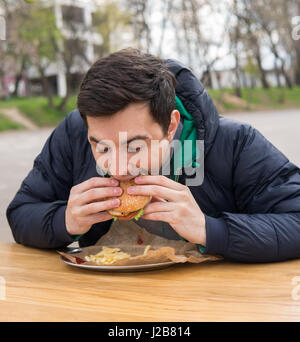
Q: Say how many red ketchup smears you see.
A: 2